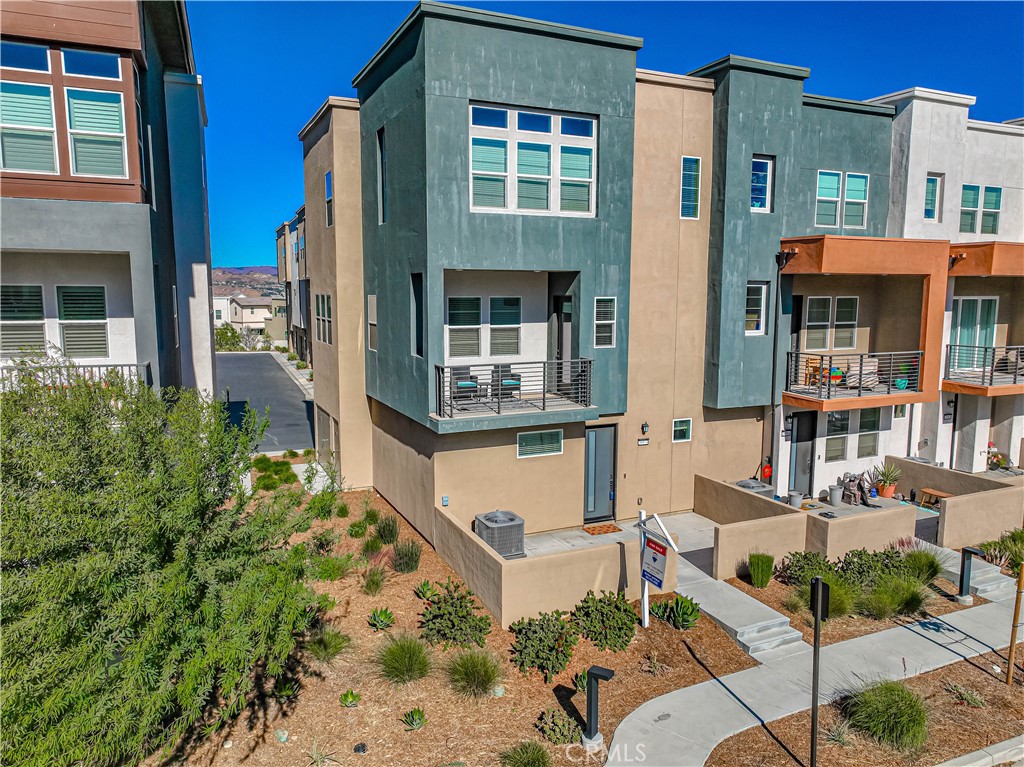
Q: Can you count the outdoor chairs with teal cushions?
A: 2